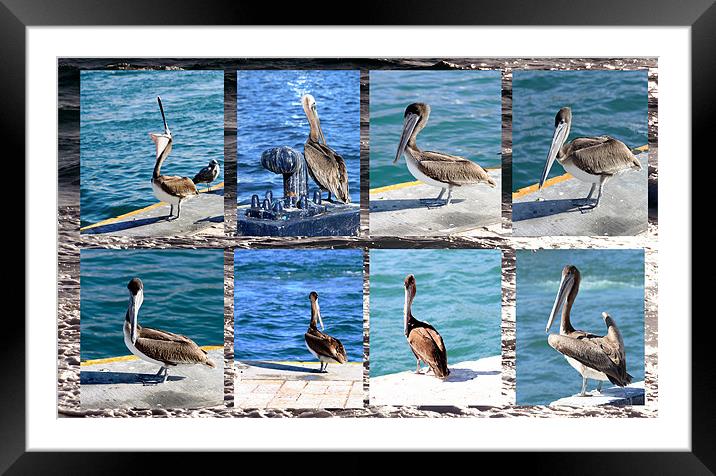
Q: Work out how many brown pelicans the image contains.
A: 8